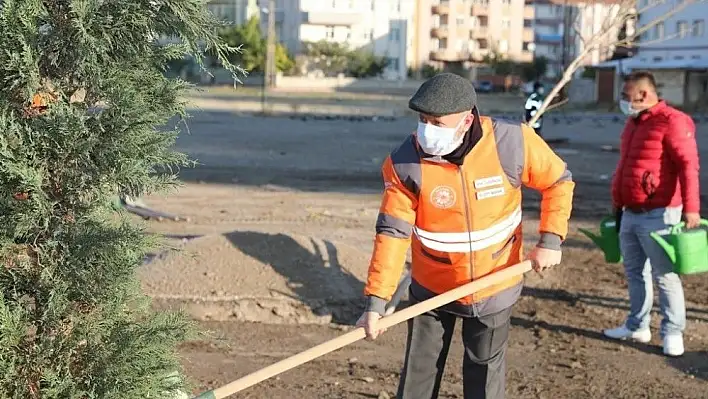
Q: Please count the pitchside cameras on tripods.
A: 0